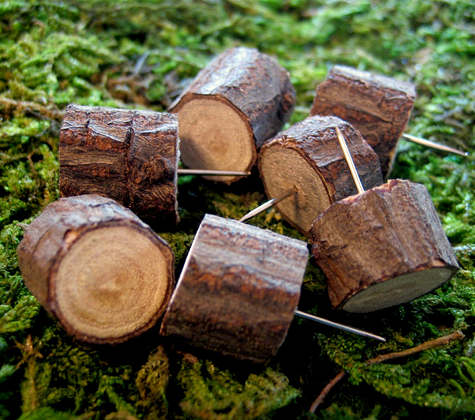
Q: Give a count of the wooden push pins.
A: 7